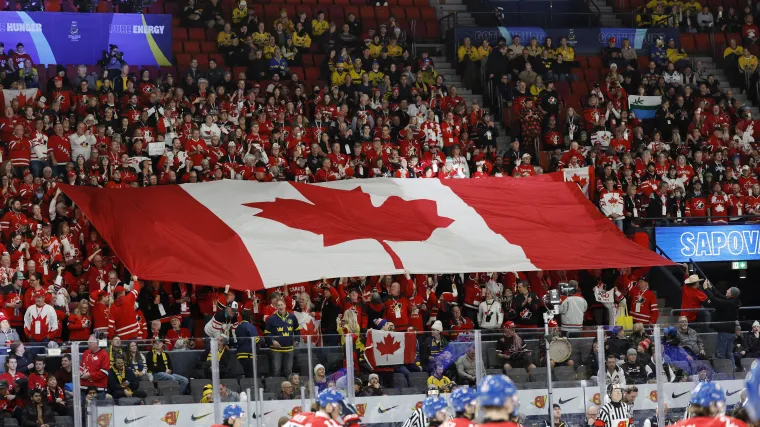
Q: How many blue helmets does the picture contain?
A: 7